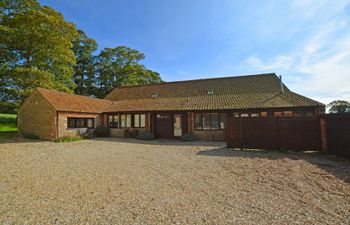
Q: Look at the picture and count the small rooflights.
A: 2